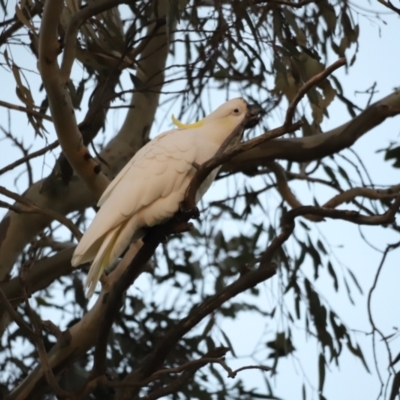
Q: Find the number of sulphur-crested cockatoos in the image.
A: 1